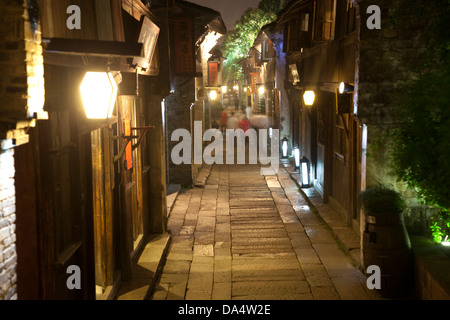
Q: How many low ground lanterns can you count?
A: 3